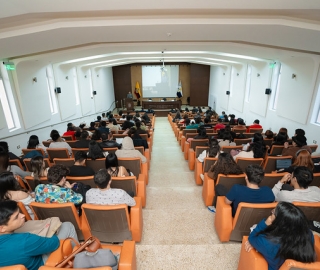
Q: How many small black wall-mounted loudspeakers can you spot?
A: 4